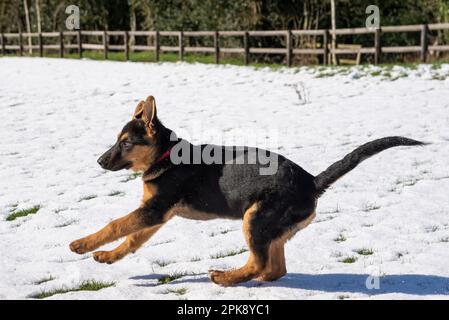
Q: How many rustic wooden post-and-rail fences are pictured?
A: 1